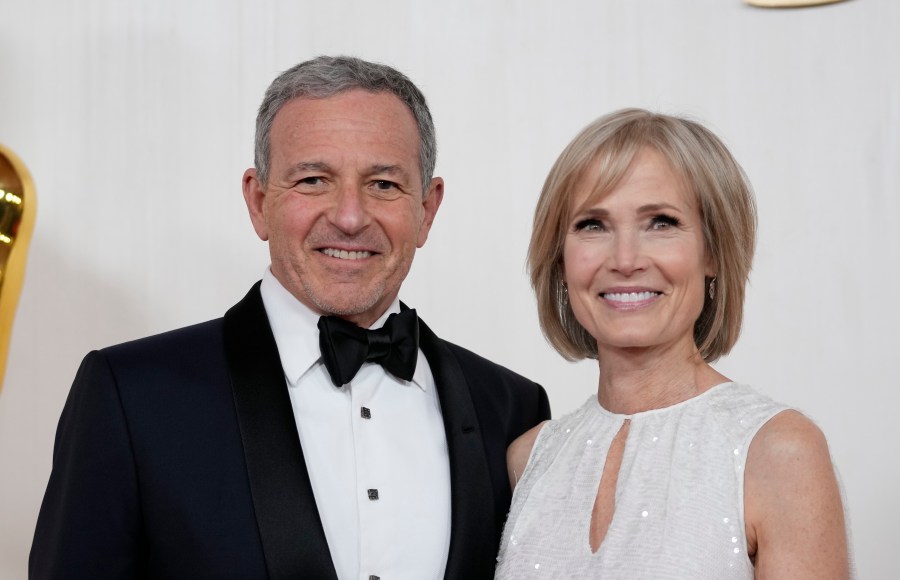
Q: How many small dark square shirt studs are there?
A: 3